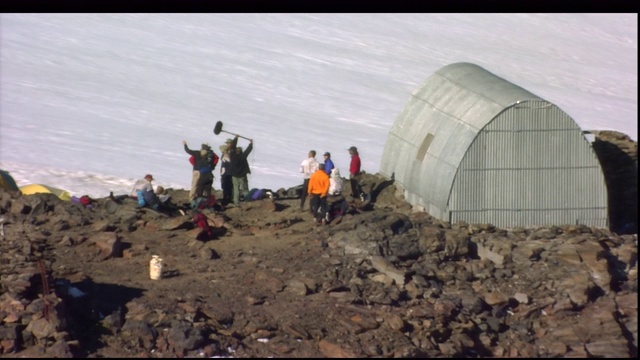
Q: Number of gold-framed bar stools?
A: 0